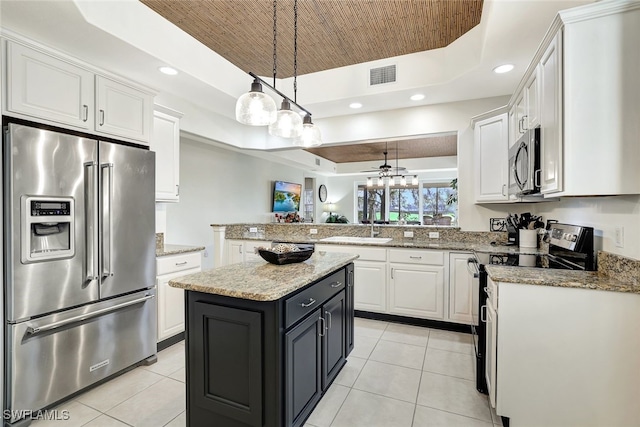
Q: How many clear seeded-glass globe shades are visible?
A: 3